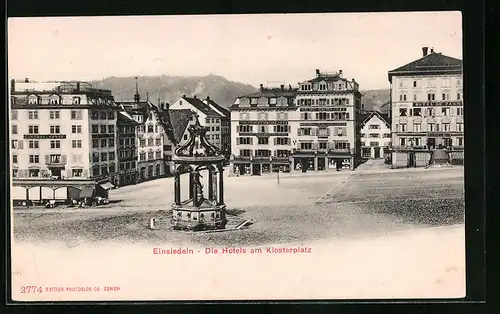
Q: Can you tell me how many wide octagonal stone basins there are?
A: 1